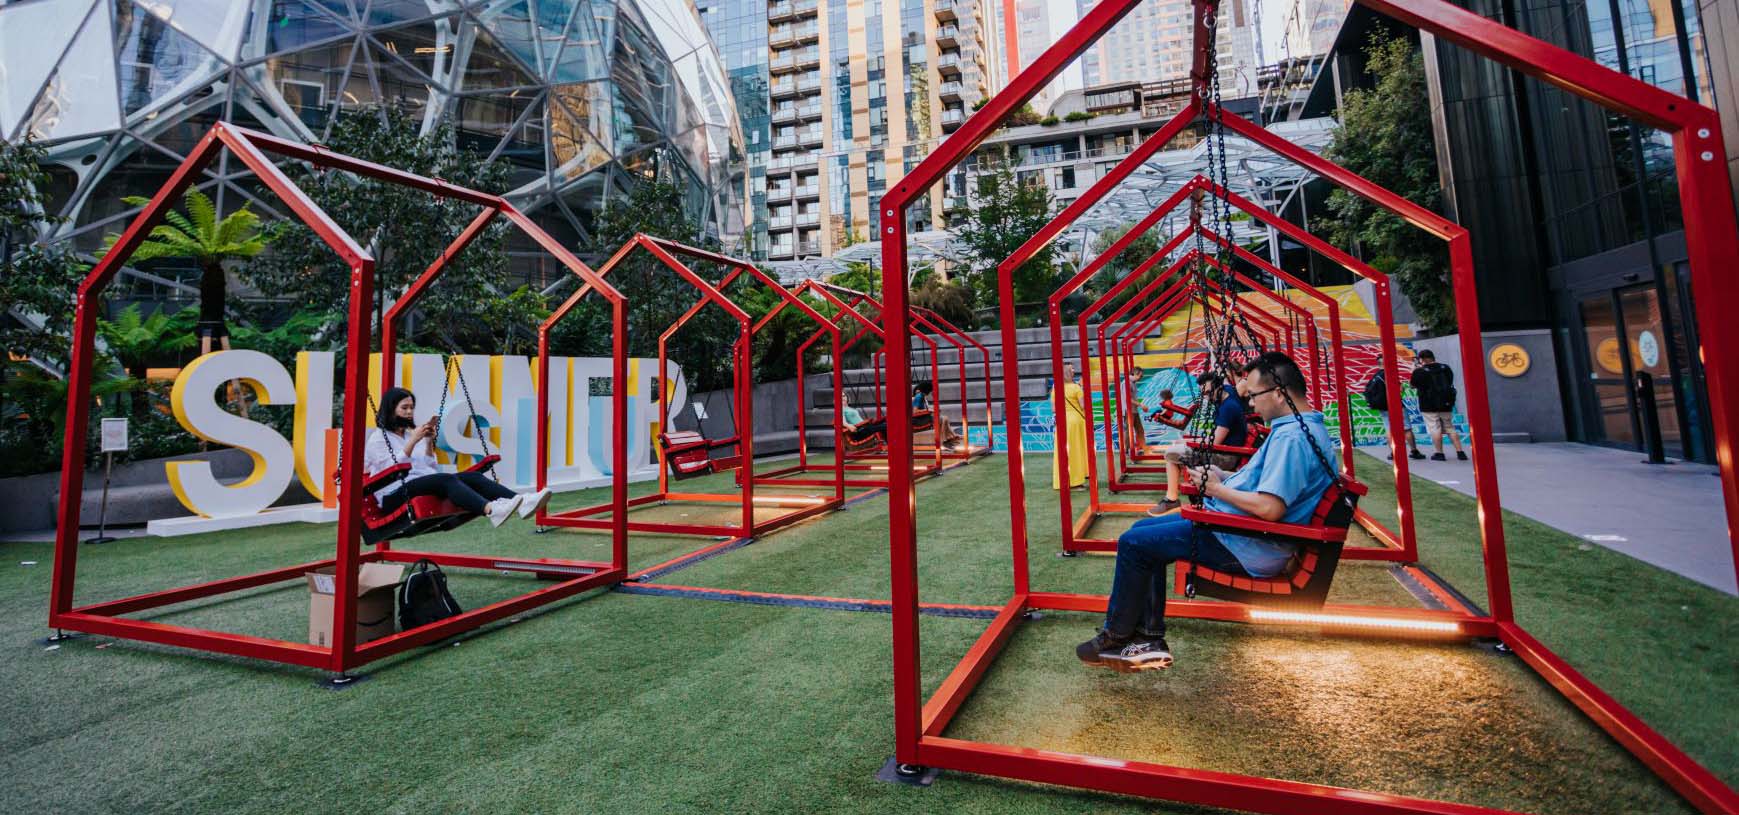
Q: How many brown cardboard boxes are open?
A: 1